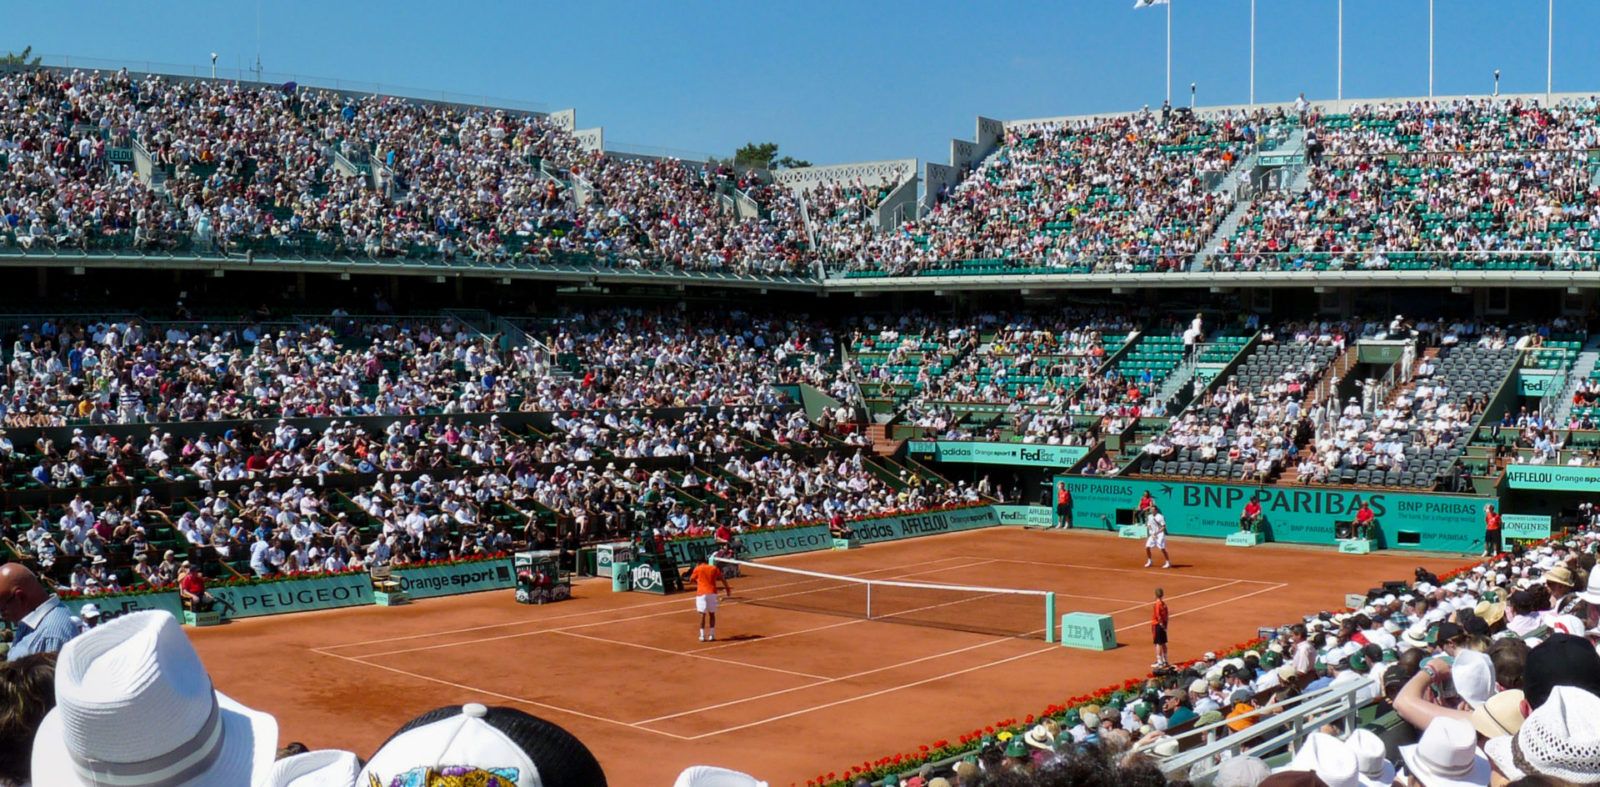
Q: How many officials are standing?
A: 3